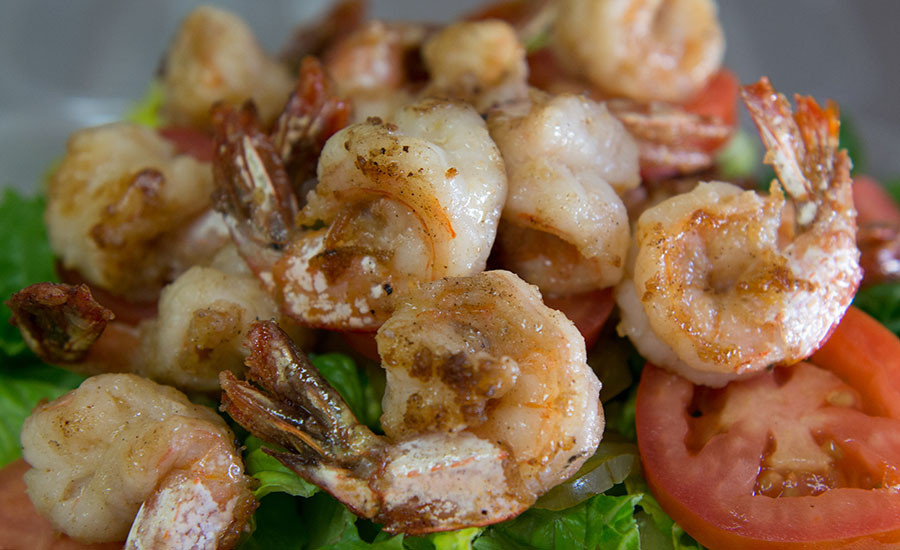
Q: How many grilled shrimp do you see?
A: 11